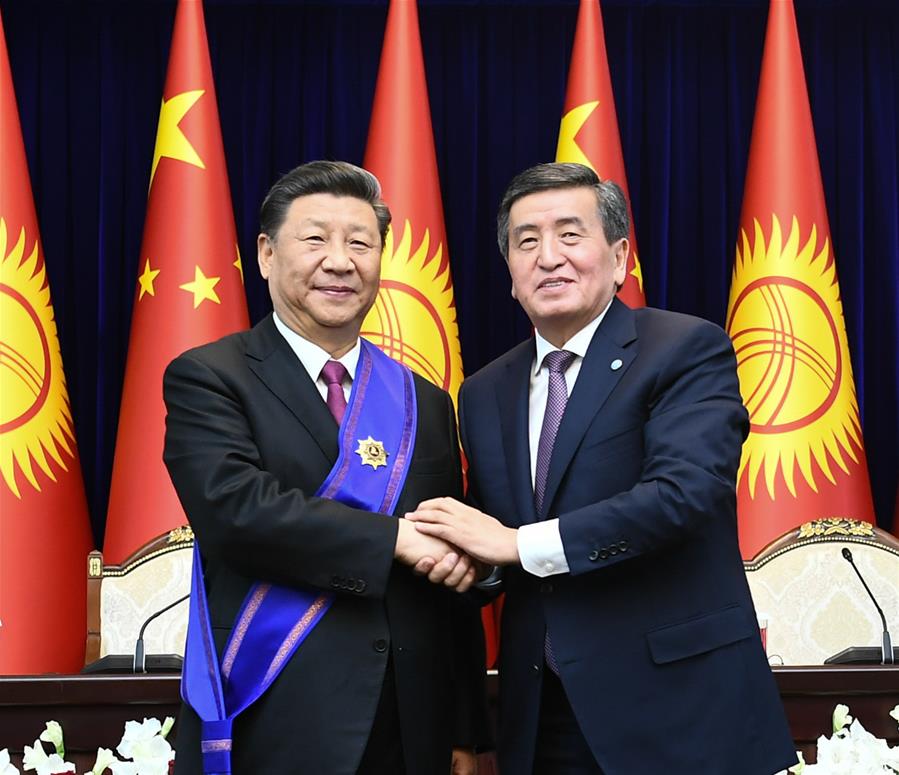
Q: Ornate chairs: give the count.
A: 2